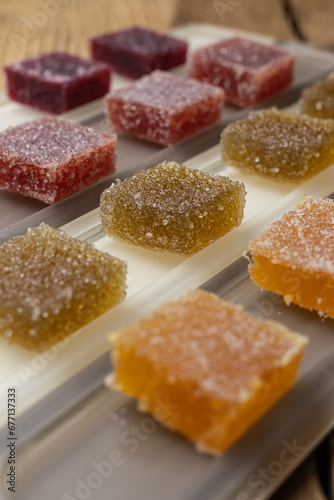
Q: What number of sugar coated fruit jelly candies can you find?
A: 11